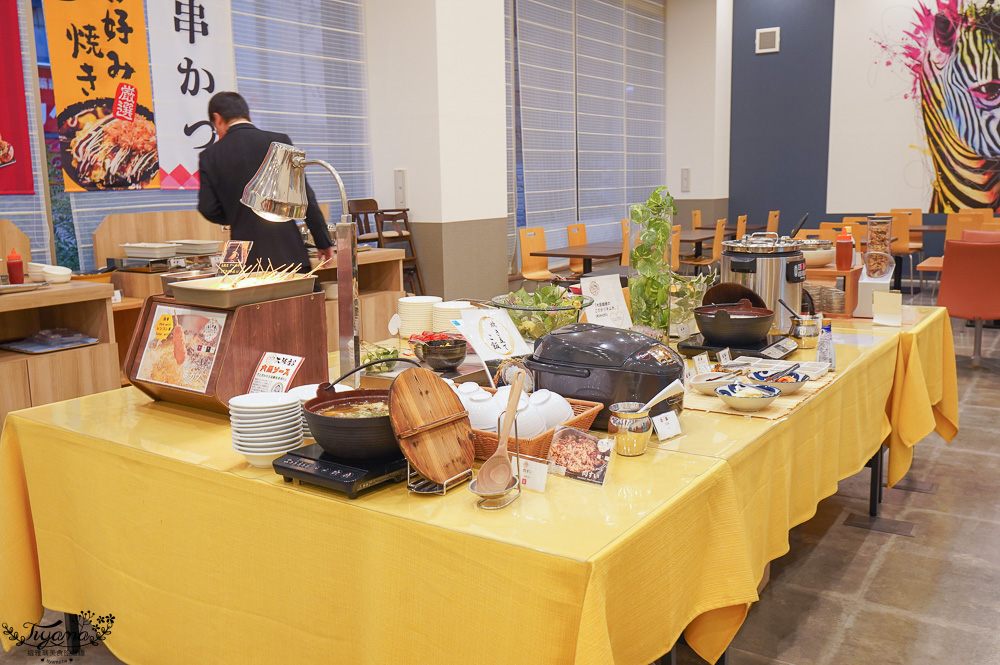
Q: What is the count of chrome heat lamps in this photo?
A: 1